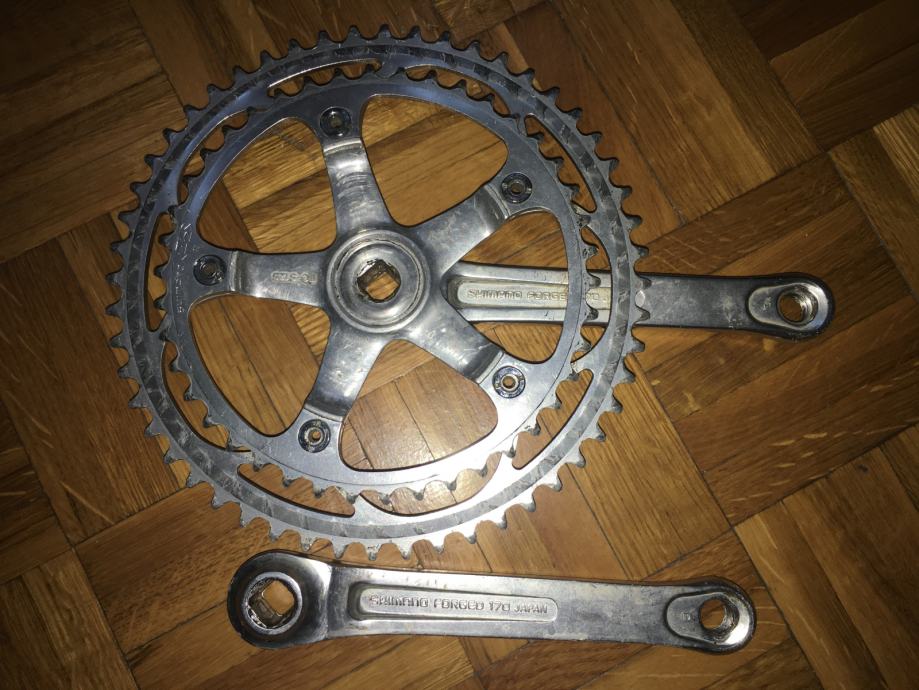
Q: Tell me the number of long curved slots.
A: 10